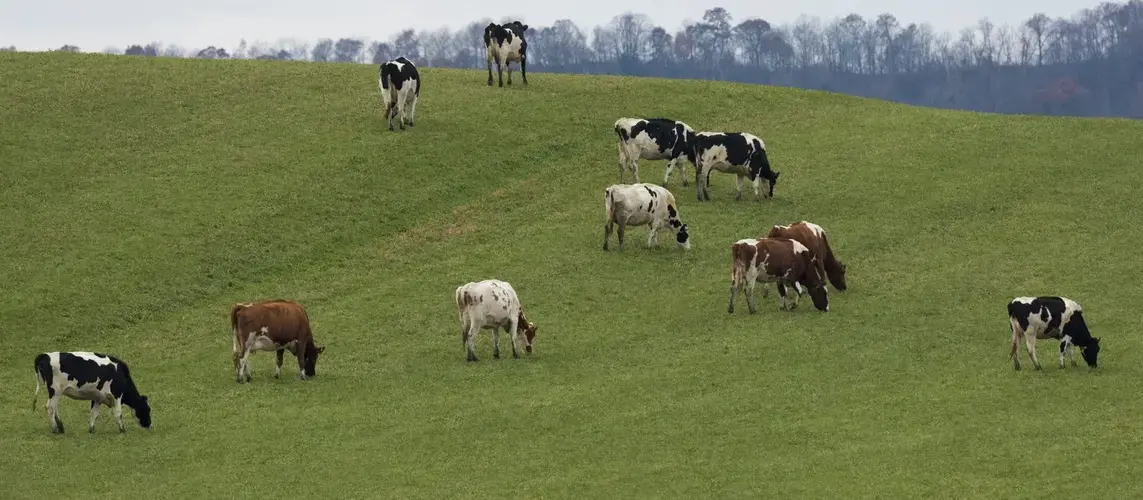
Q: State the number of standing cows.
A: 11